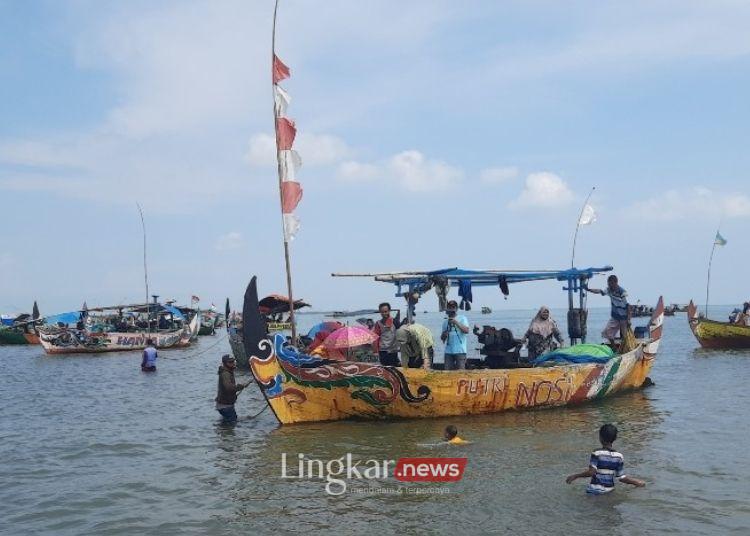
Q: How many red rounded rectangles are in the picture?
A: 1